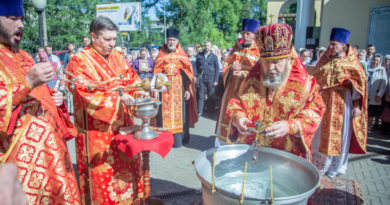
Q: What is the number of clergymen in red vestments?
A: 6